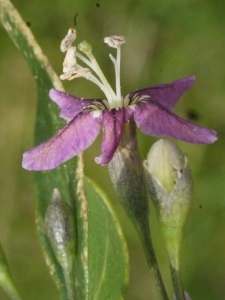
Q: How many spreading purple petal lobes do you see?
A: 5